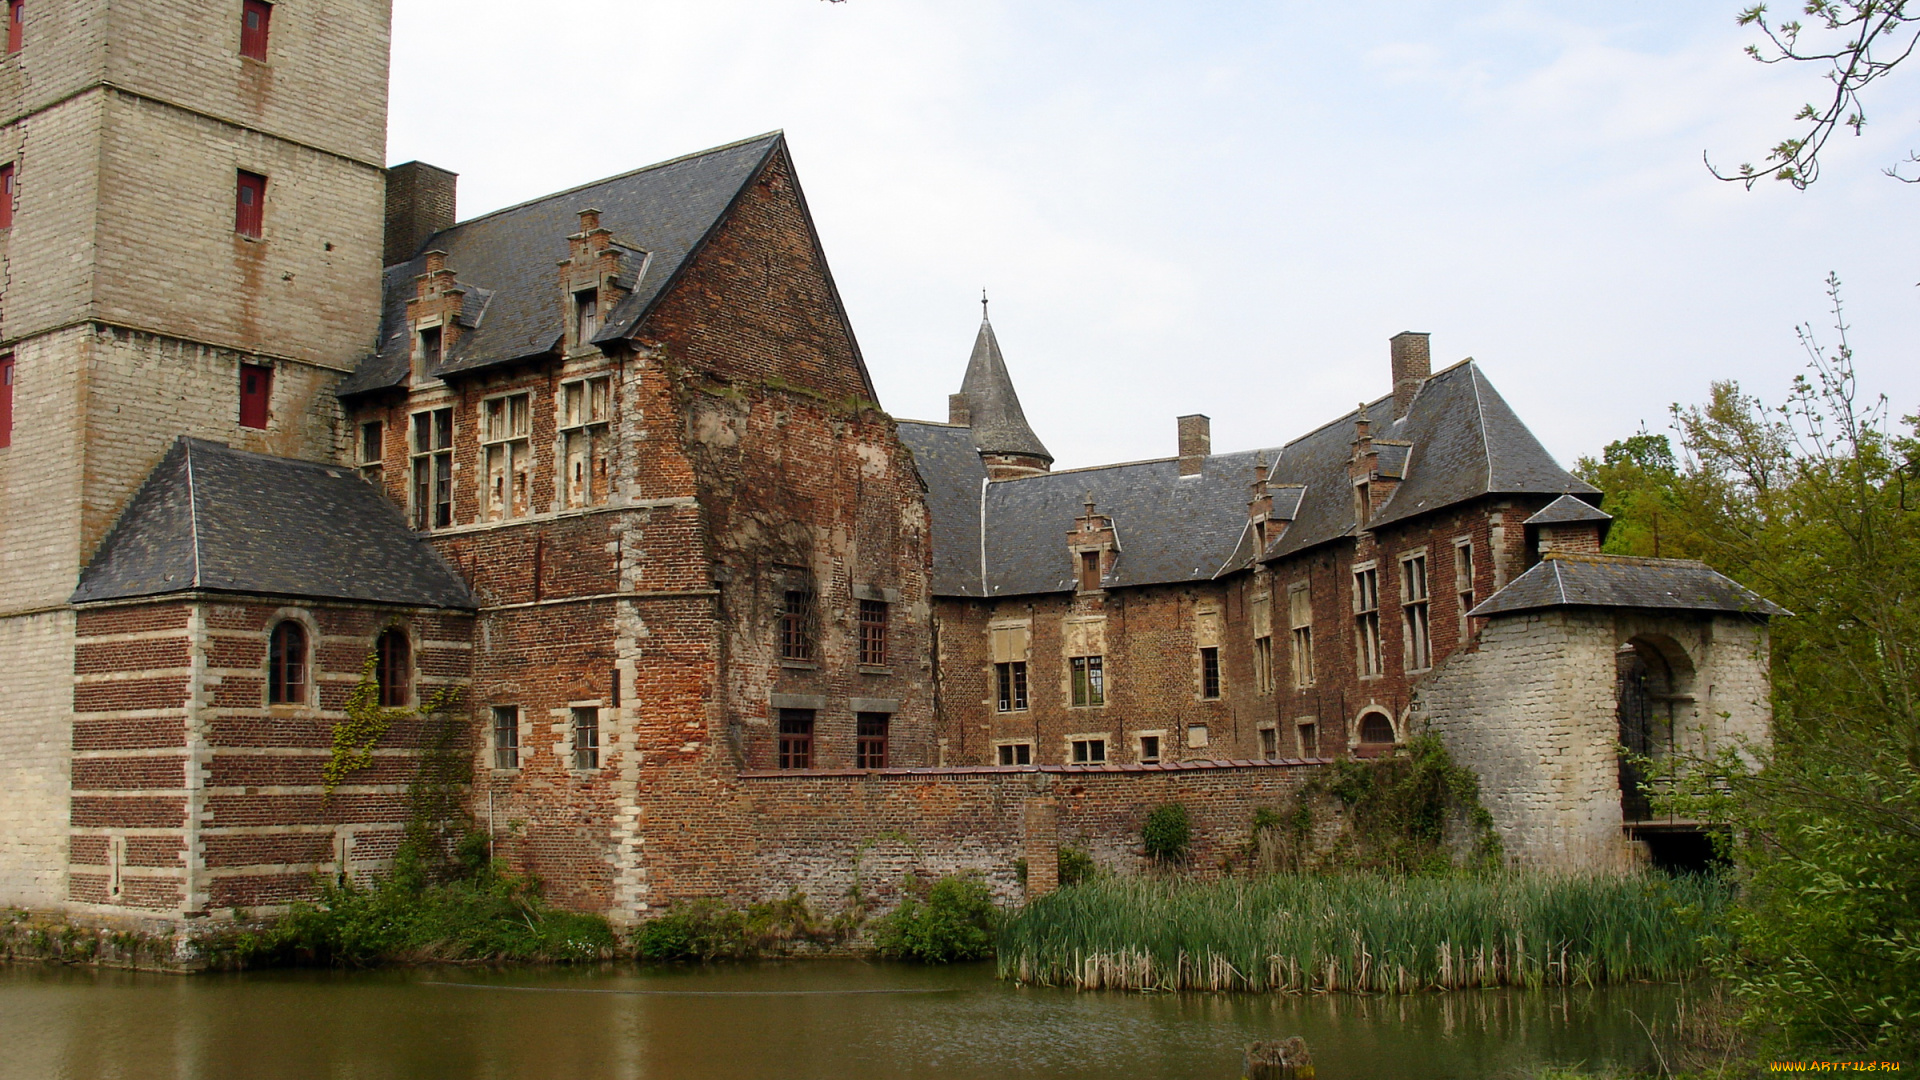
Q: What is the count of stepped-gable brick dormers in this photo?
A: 5